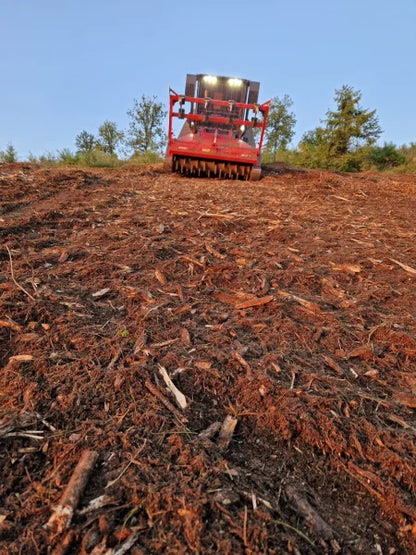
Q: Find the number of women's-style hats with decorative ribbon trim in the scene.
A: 0